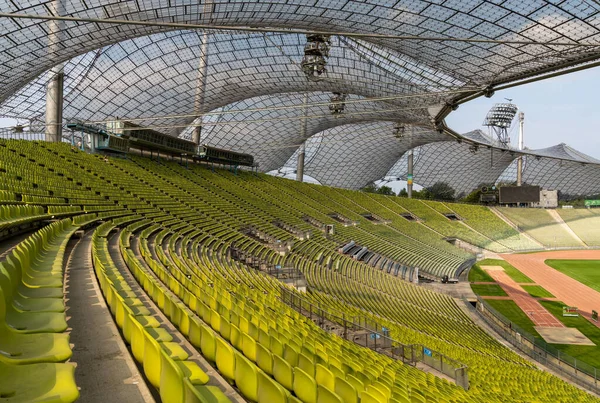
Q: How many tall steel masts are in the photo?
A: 5